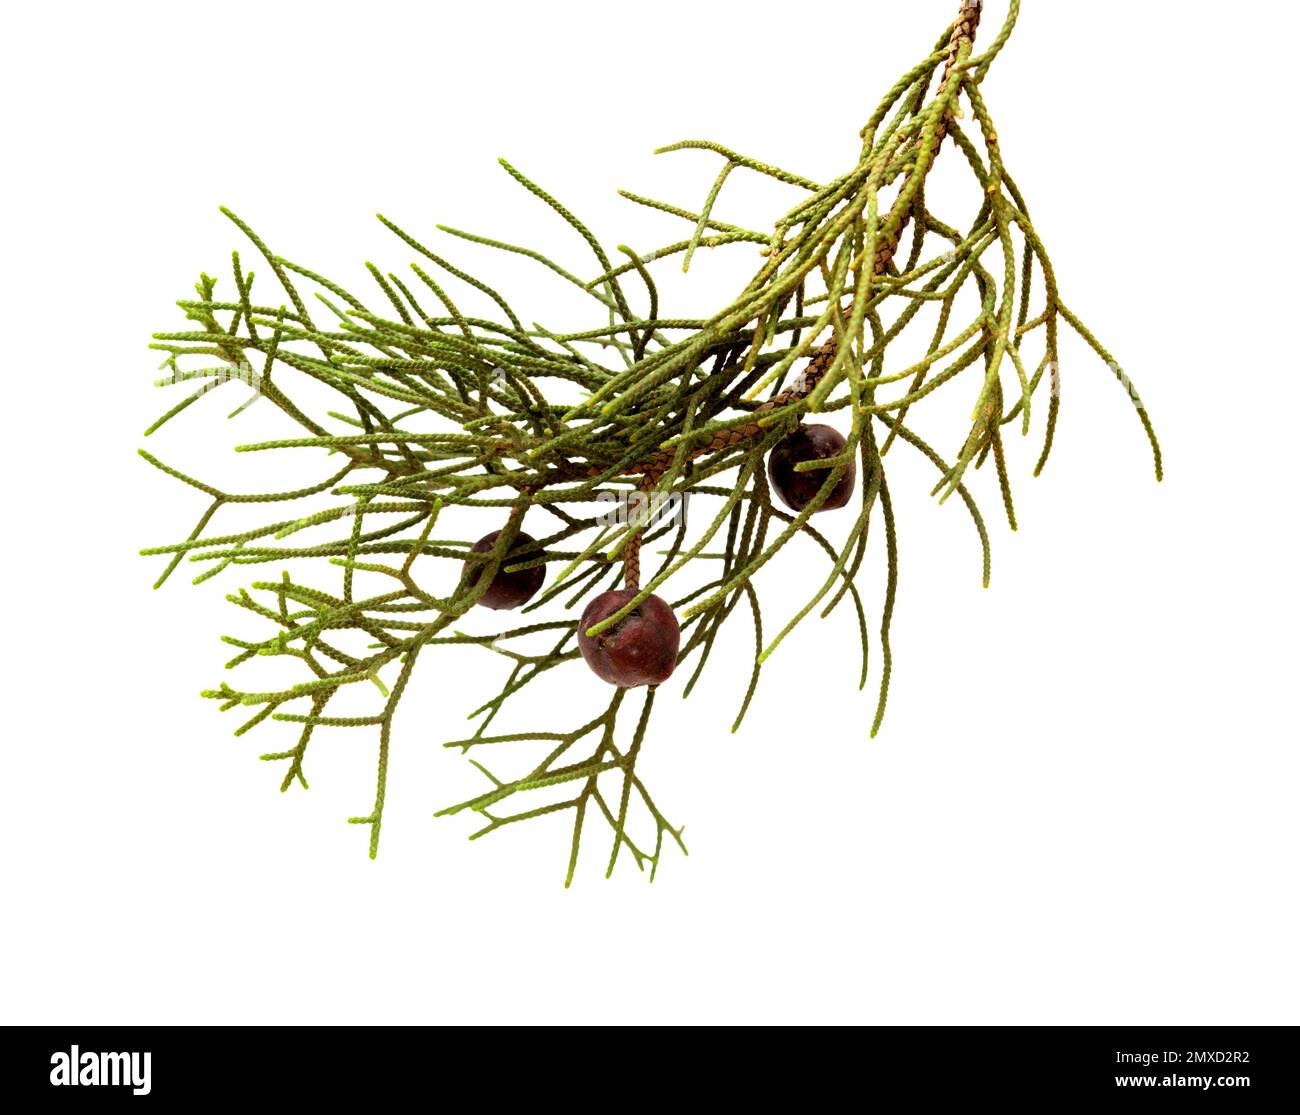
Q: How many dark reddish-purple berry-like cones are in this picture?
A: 3